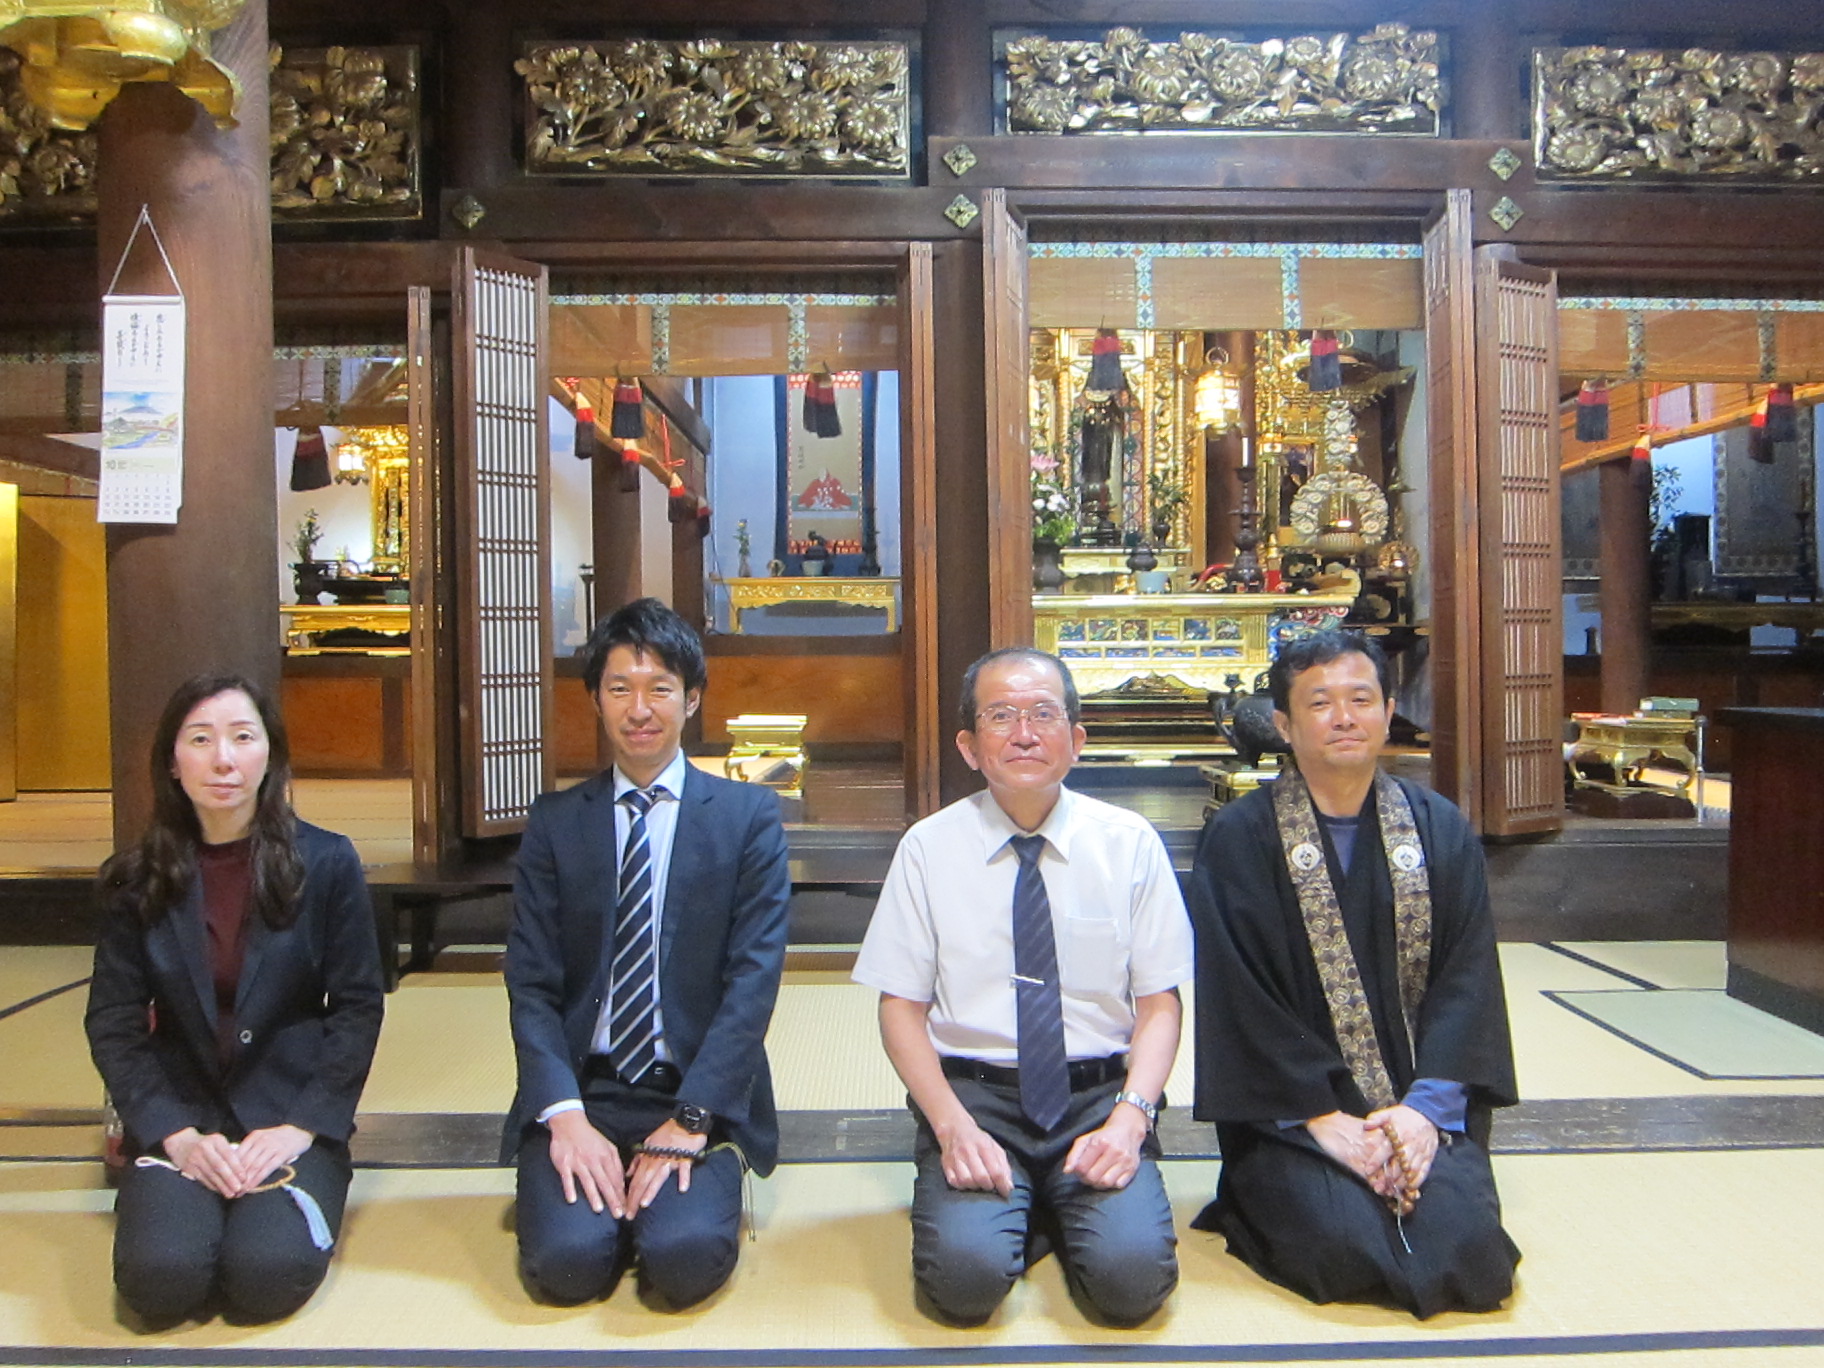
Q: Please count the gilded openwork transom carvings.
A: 4